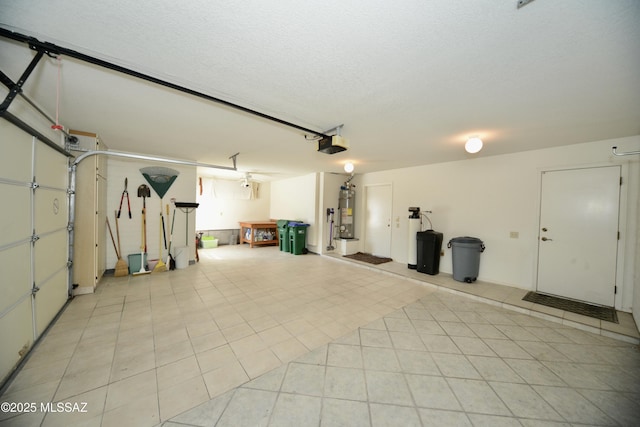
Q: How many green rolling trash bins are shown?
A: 2